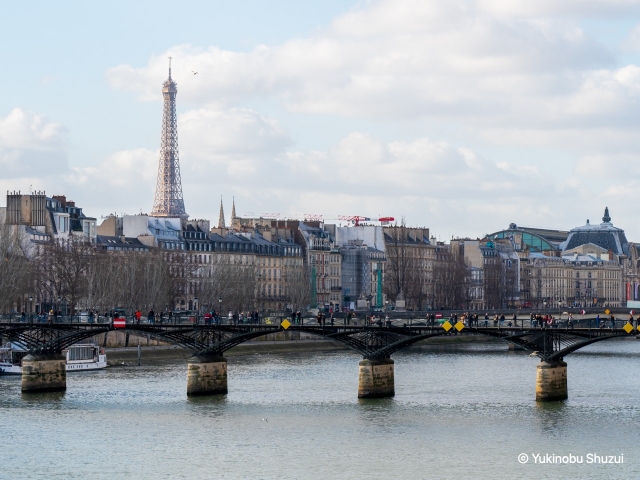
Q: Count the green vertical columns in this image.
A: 2